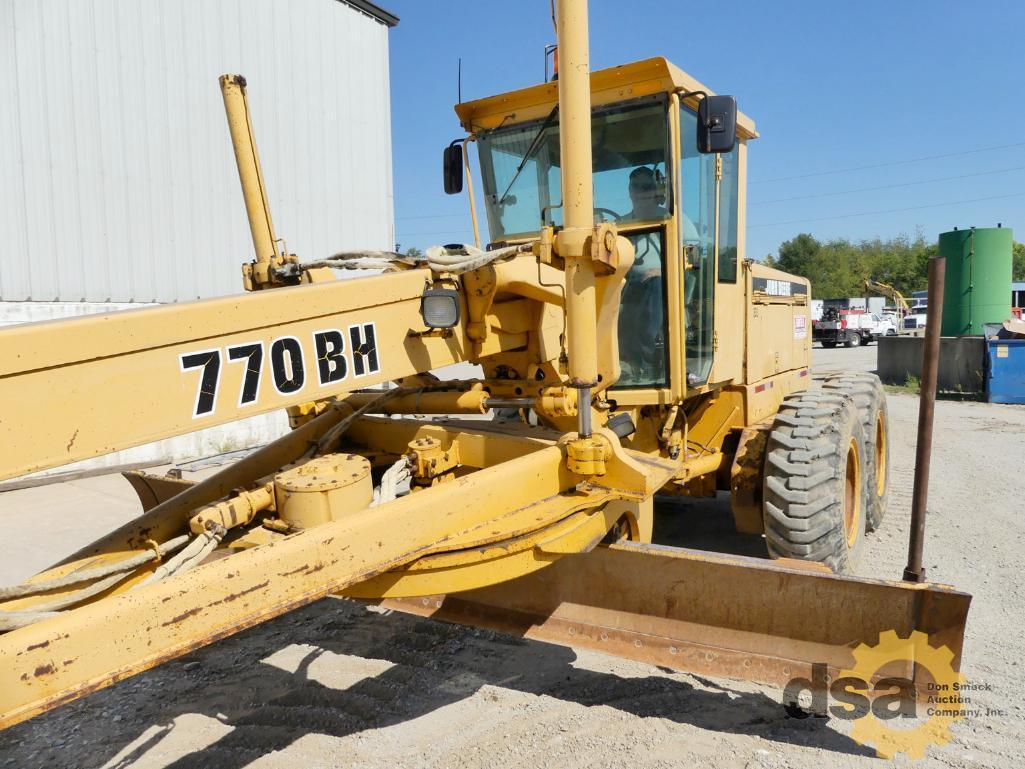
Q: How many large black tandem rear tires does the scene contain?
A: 2